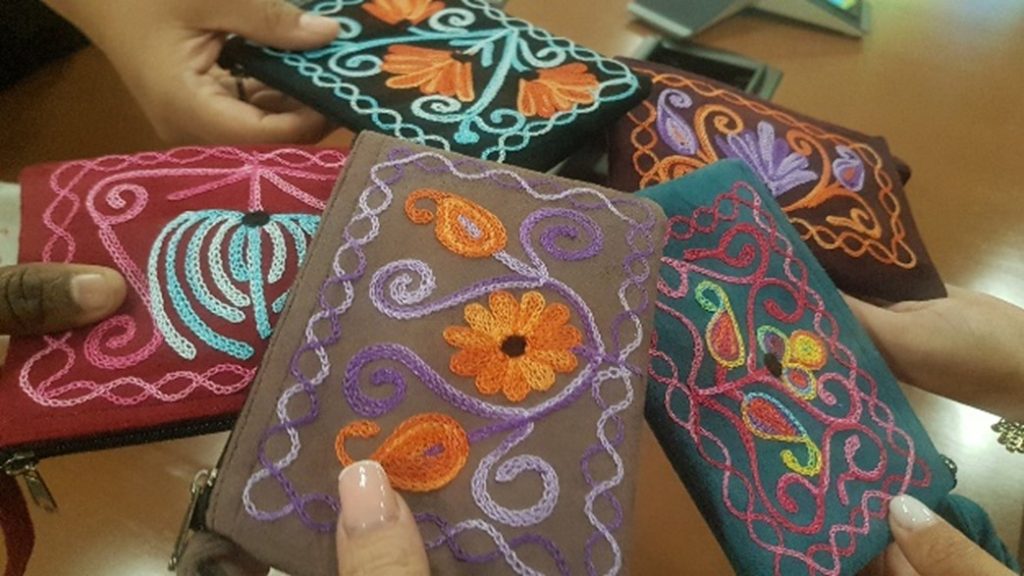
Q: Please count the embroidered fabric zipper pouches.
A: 5